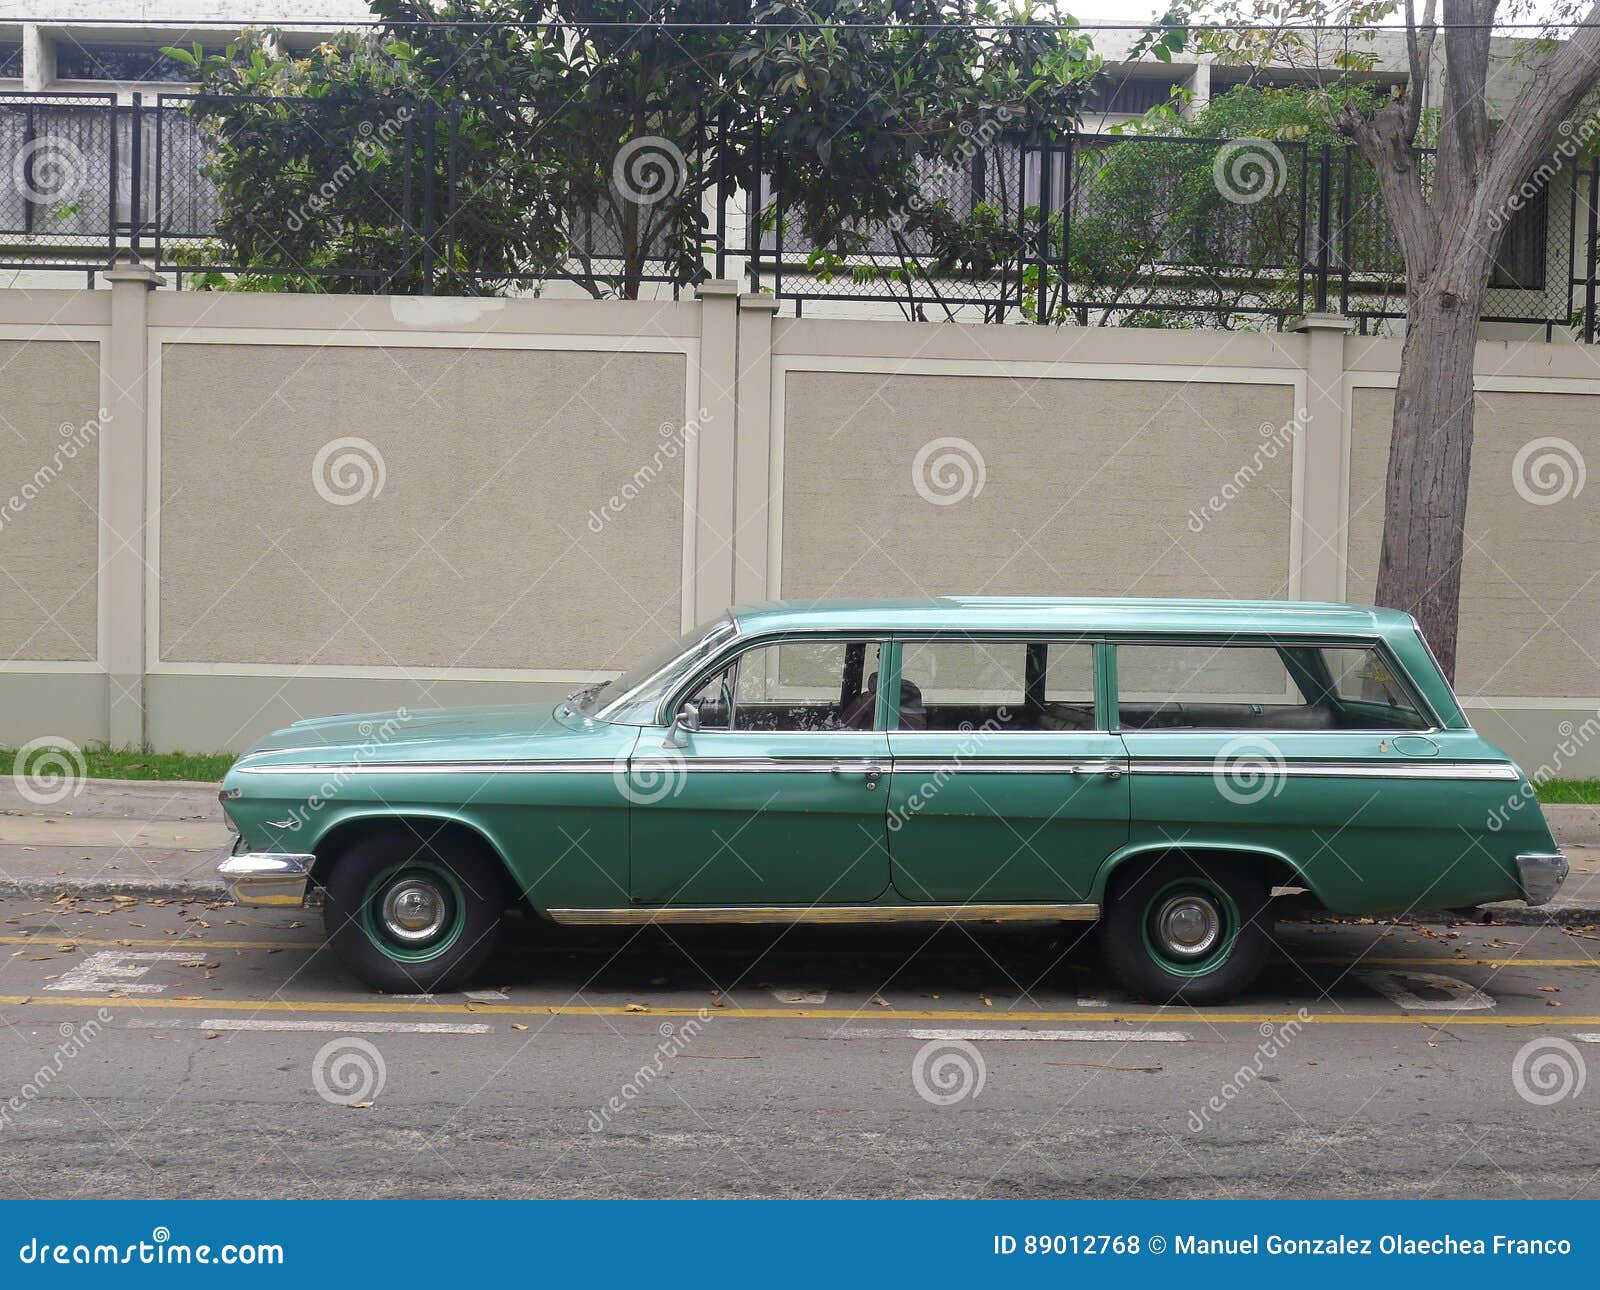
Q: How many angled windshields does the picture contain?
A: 1